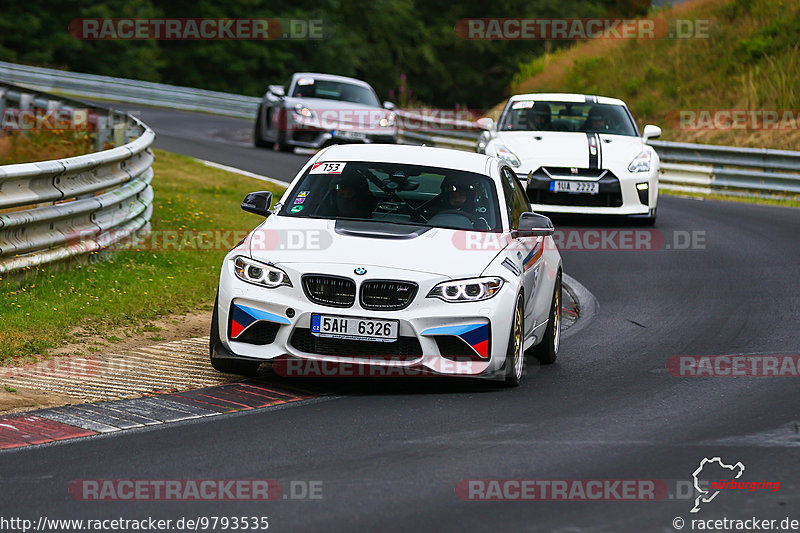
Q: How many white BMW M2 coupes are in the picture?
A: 1